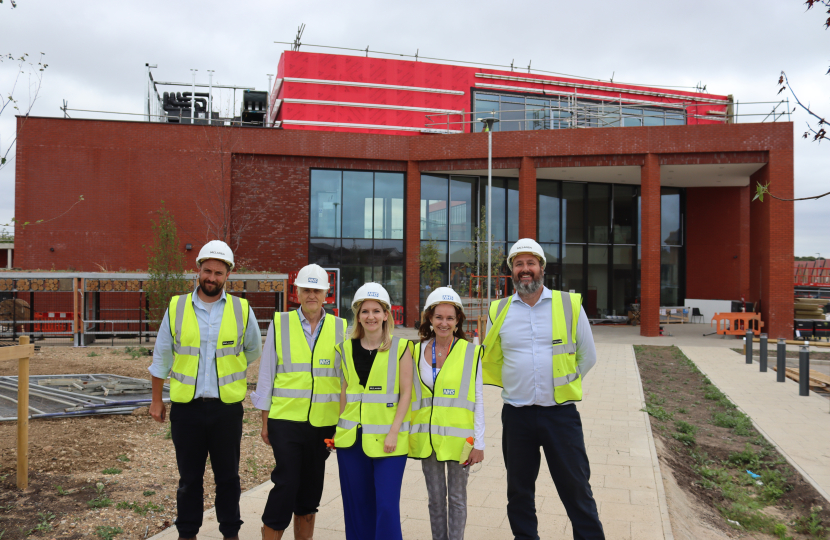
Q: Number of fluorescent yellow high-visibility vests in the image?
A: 5